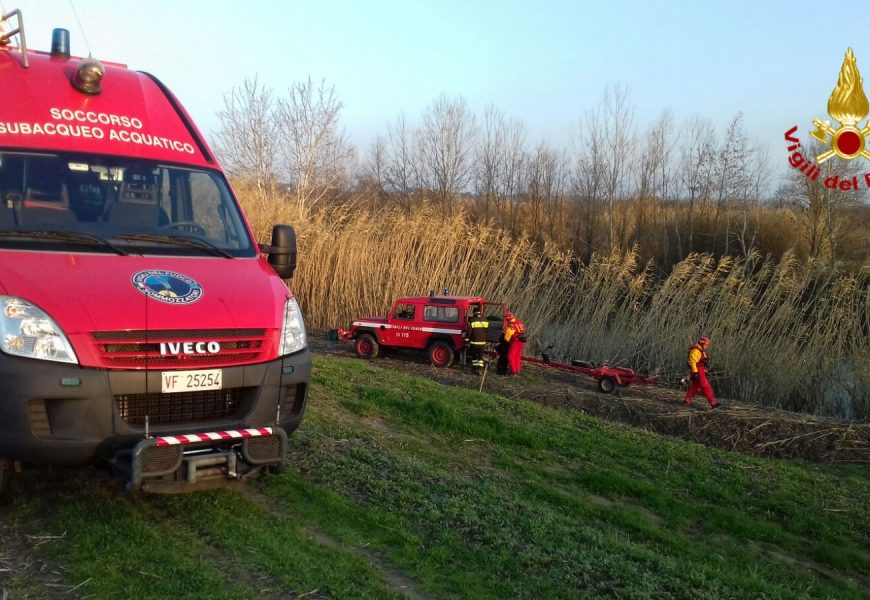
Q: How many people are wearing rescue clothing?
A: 3